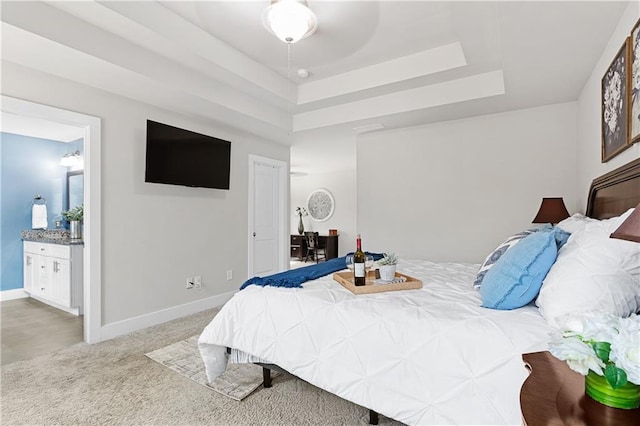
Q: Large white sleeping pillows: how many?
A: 2